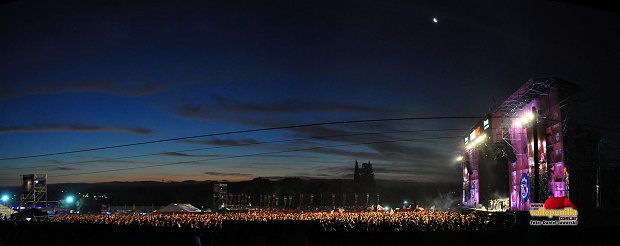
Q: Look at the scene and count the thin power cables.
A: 3